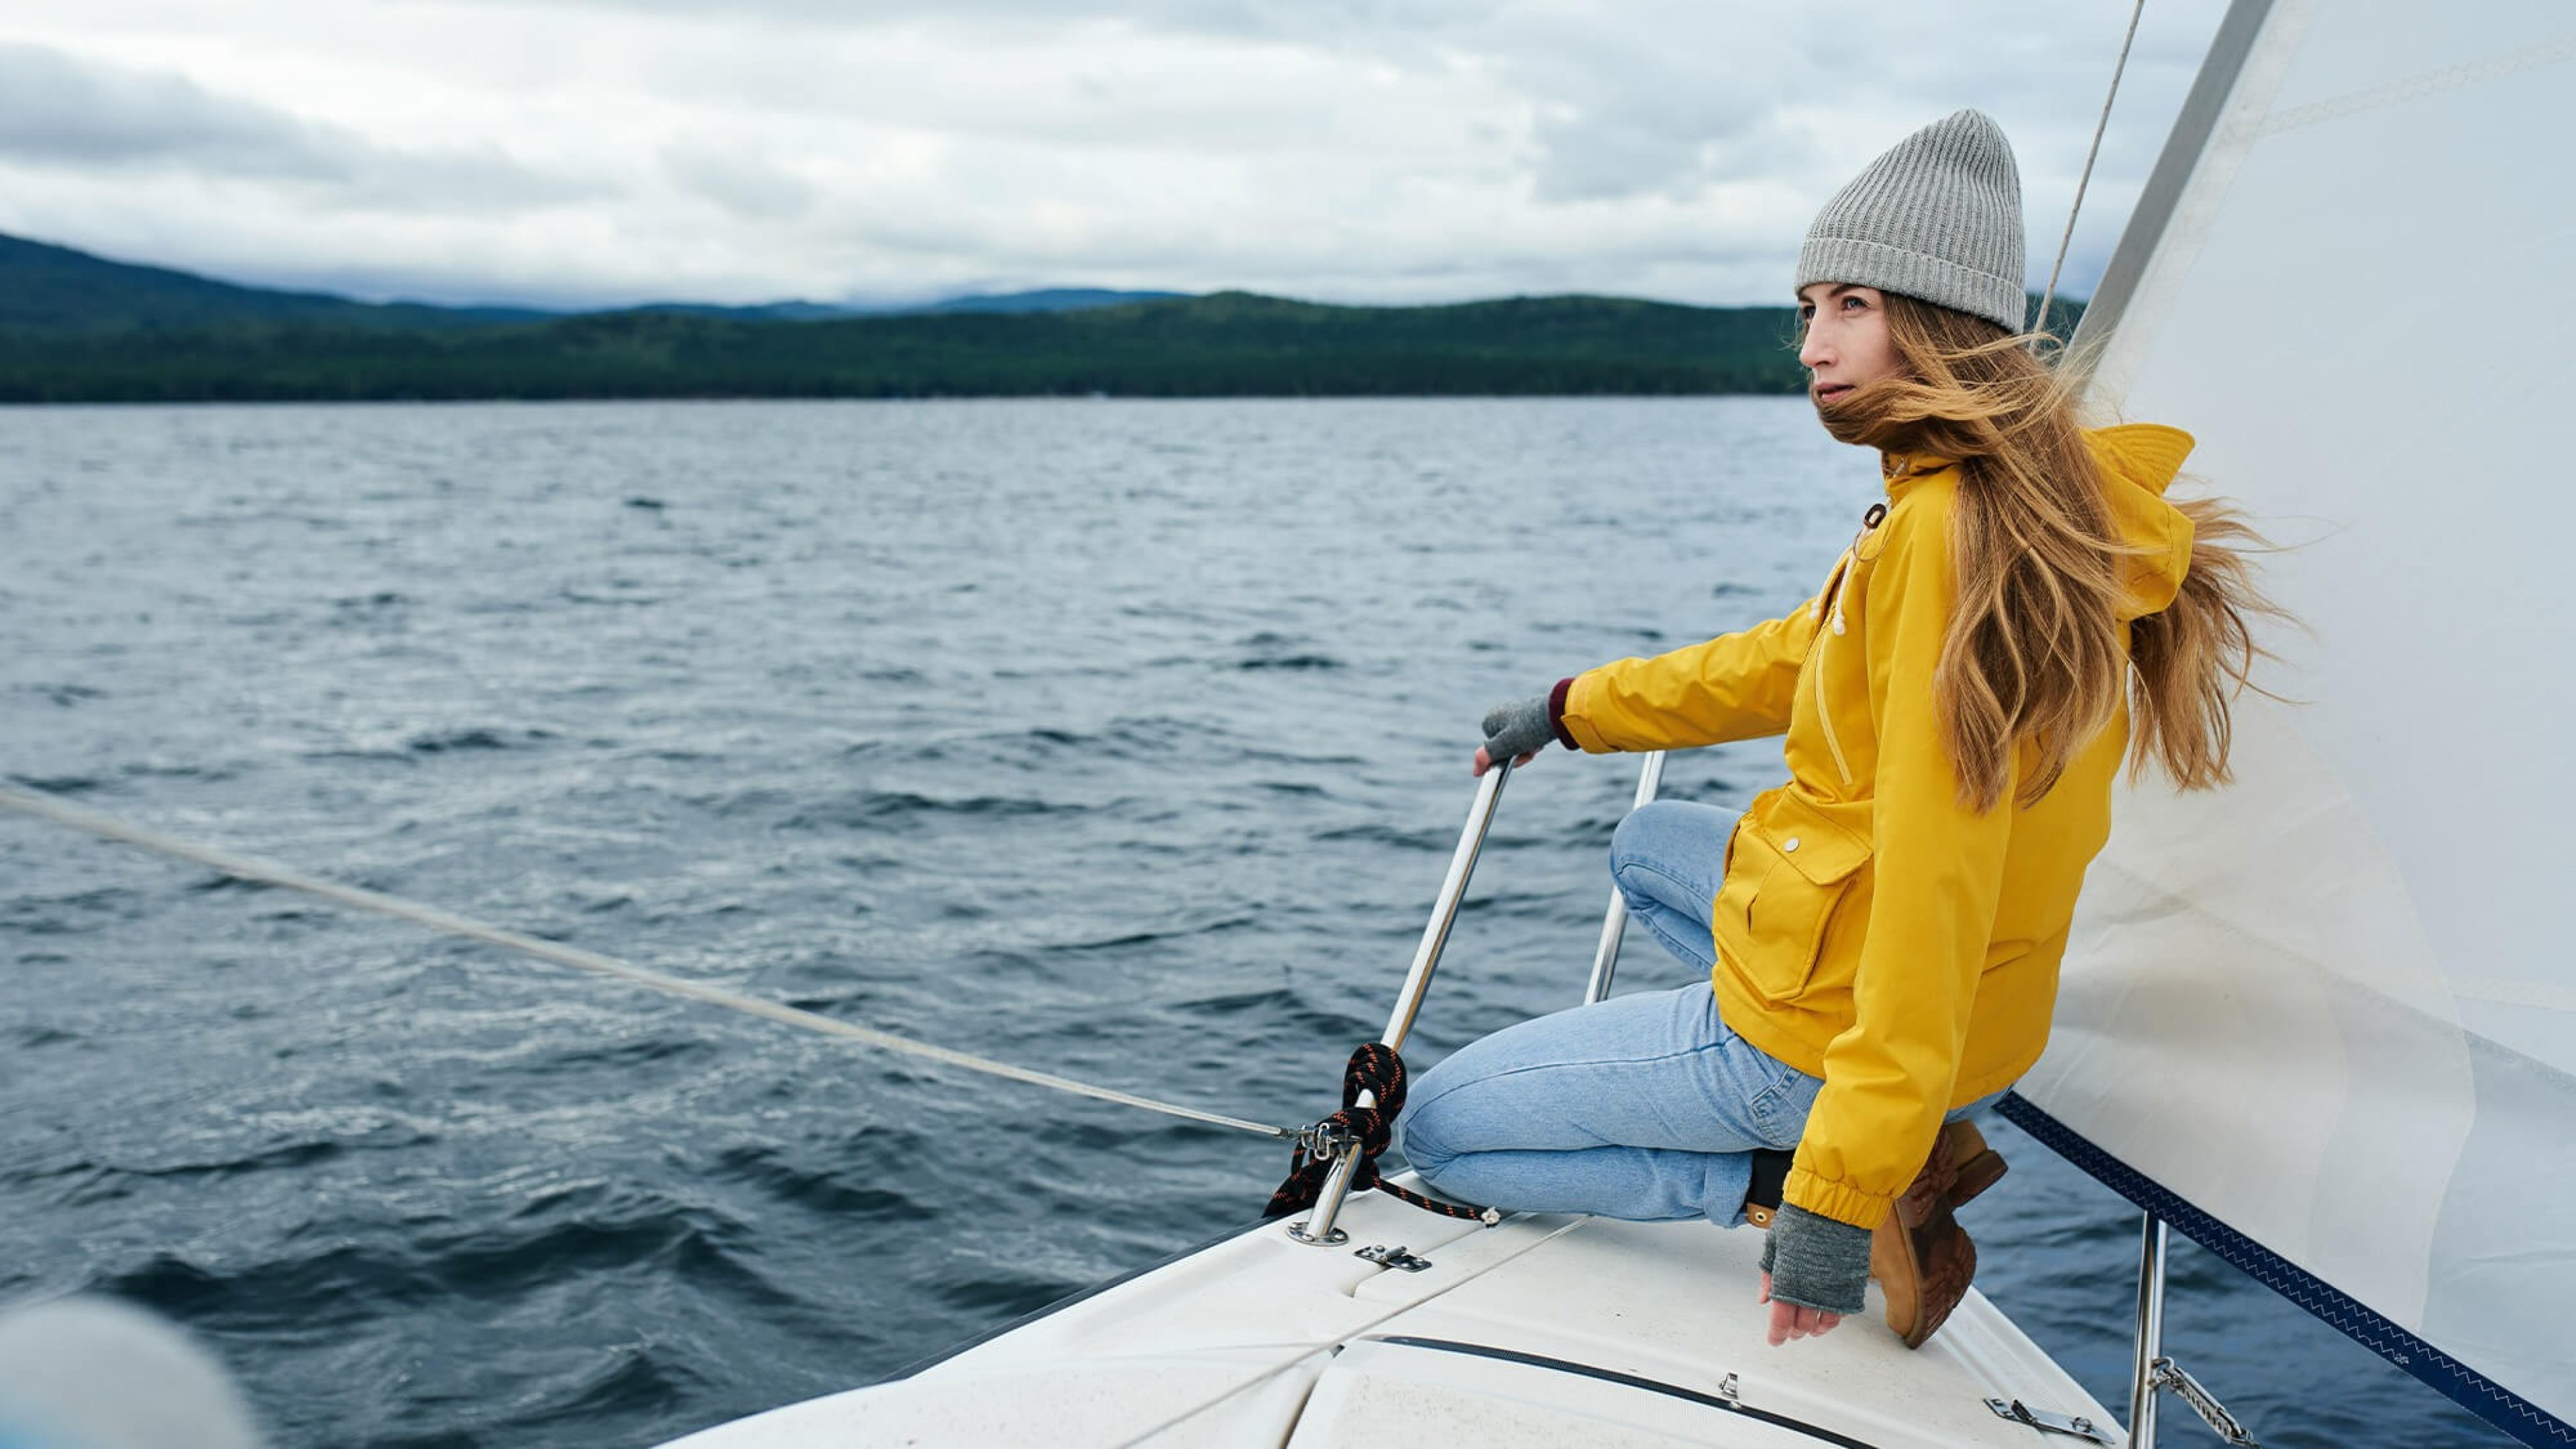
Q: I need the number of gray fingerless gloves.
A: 2